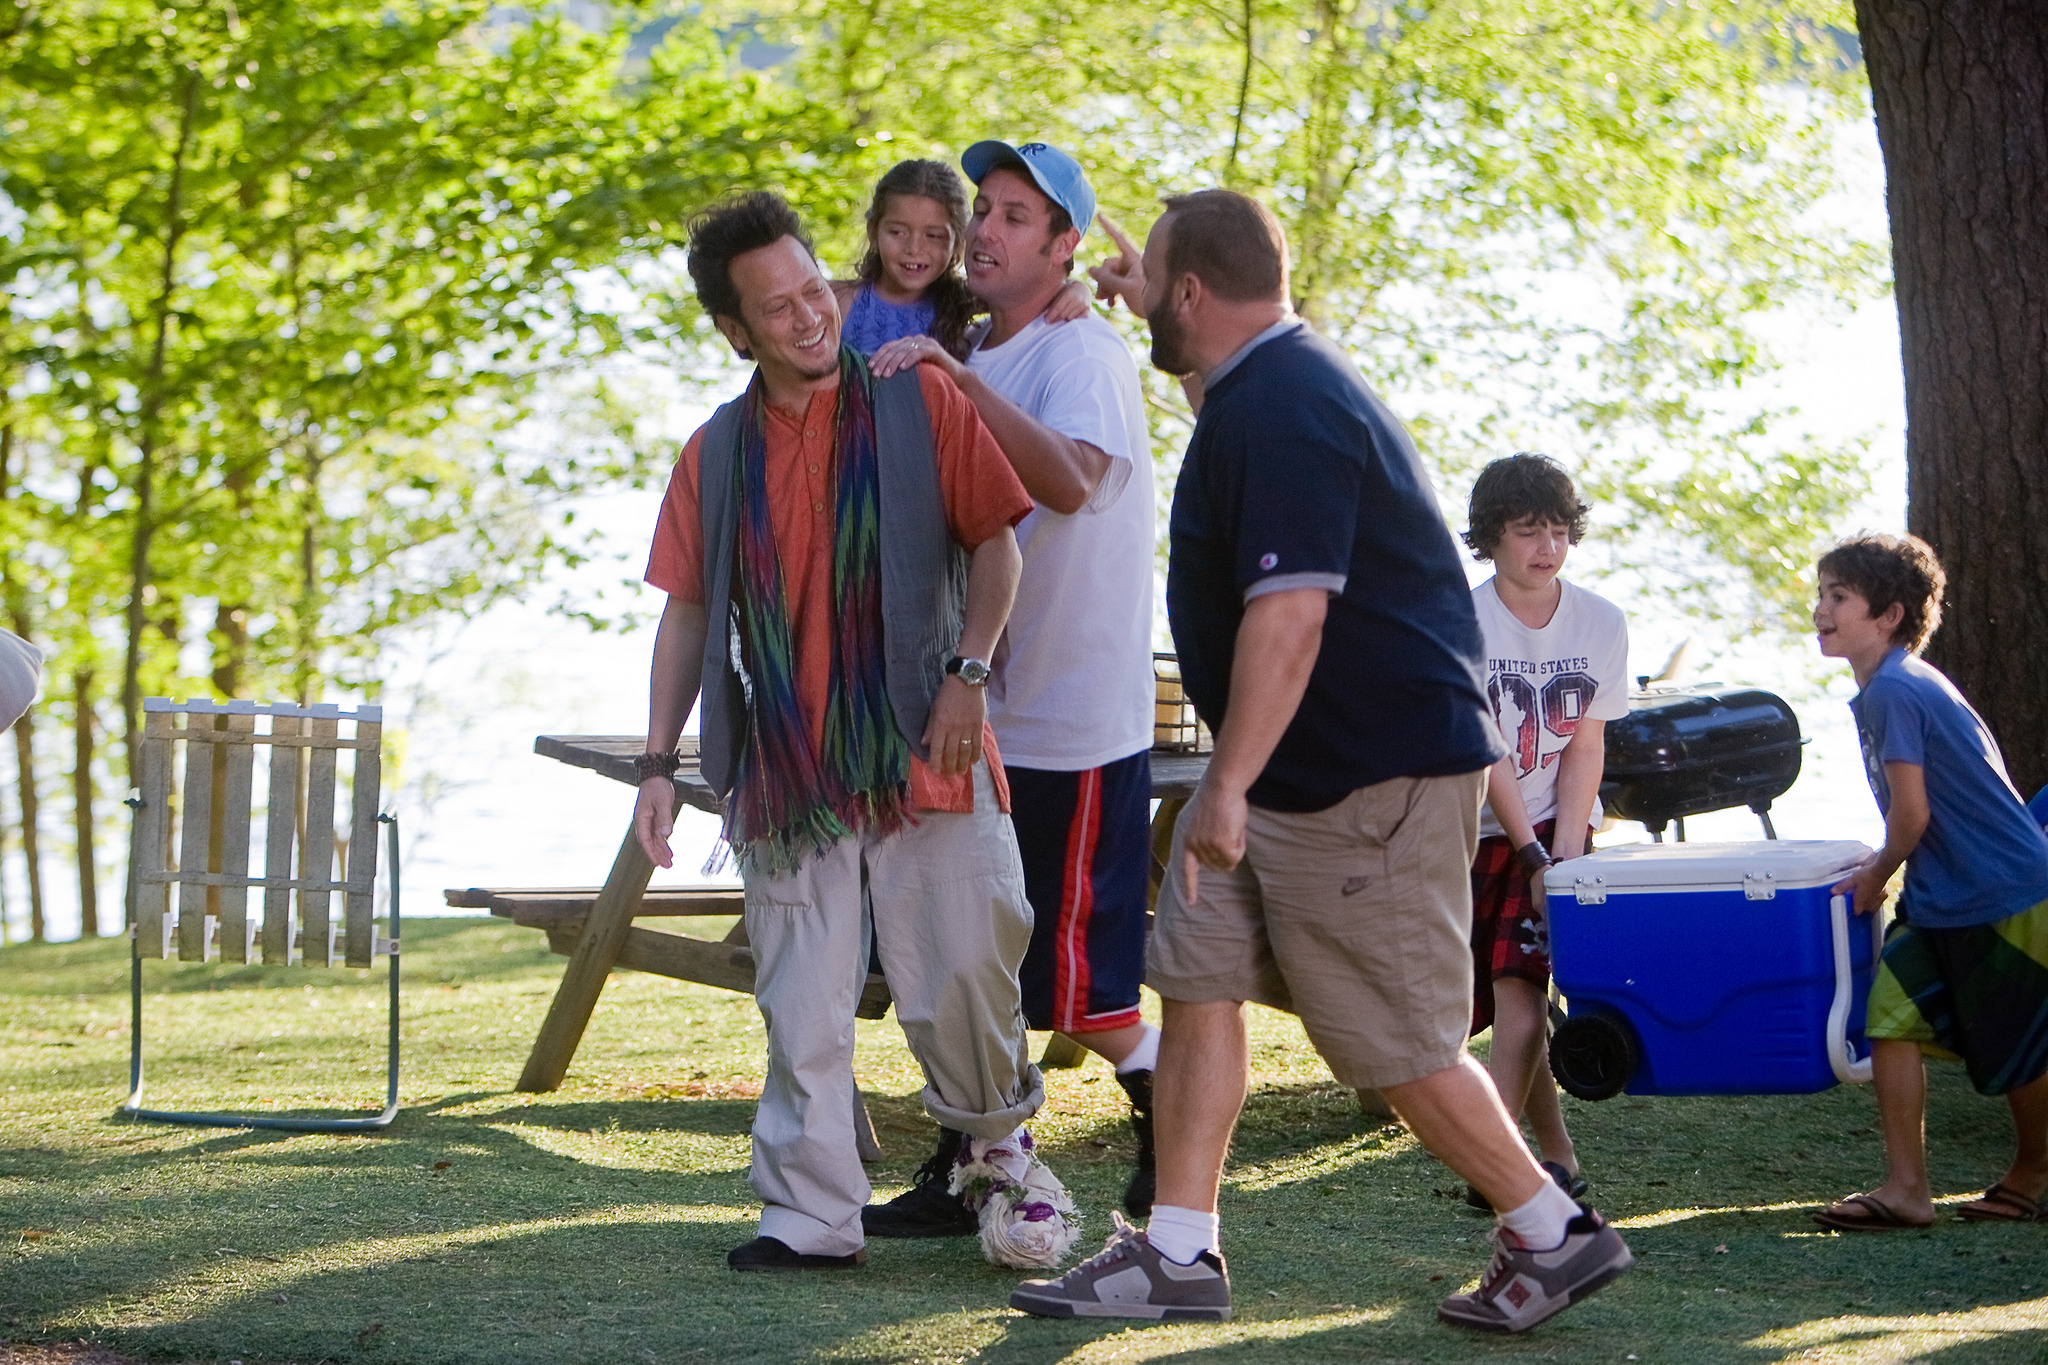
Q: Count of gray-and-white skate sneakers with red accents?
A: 2